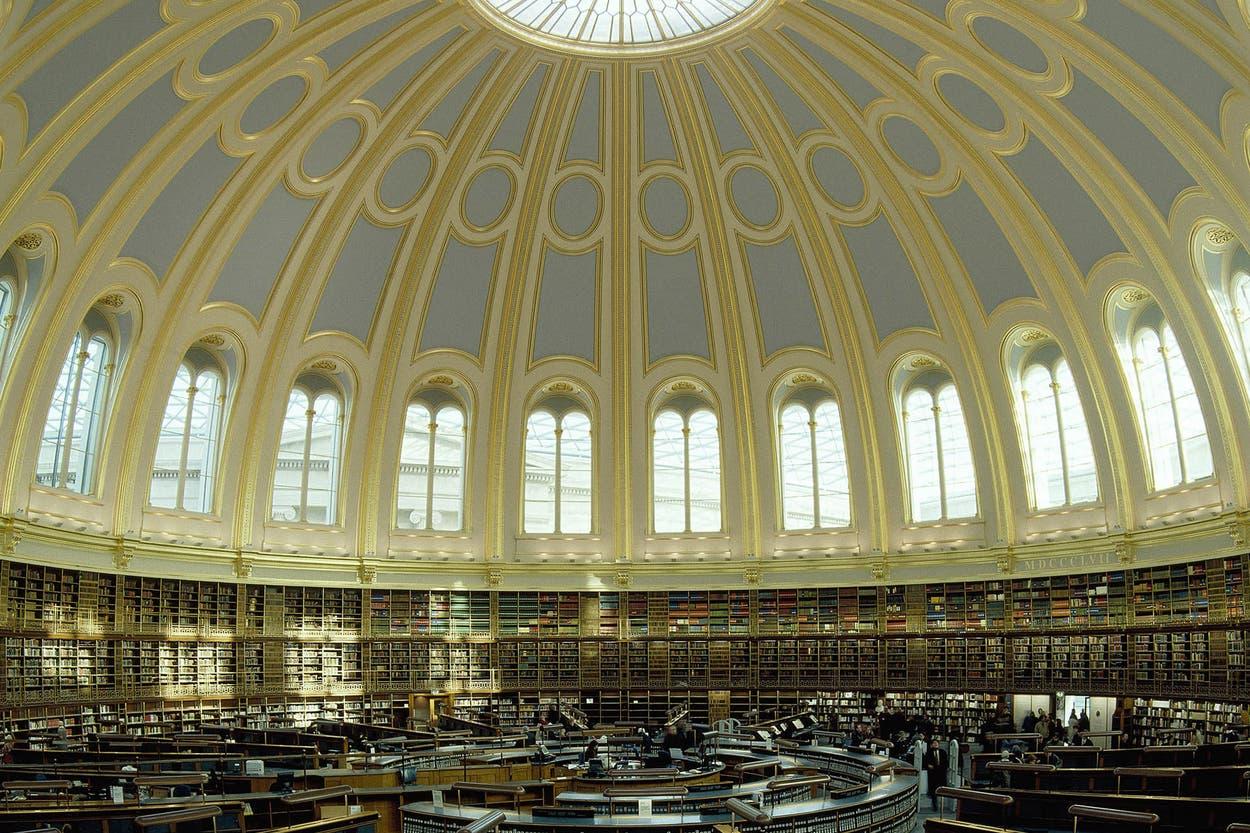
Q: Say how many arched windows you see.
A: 12